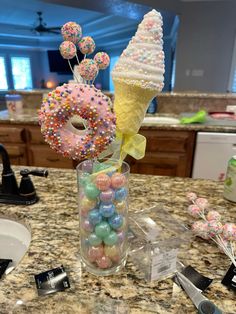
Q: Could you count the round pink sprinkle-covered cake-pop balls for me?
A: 12